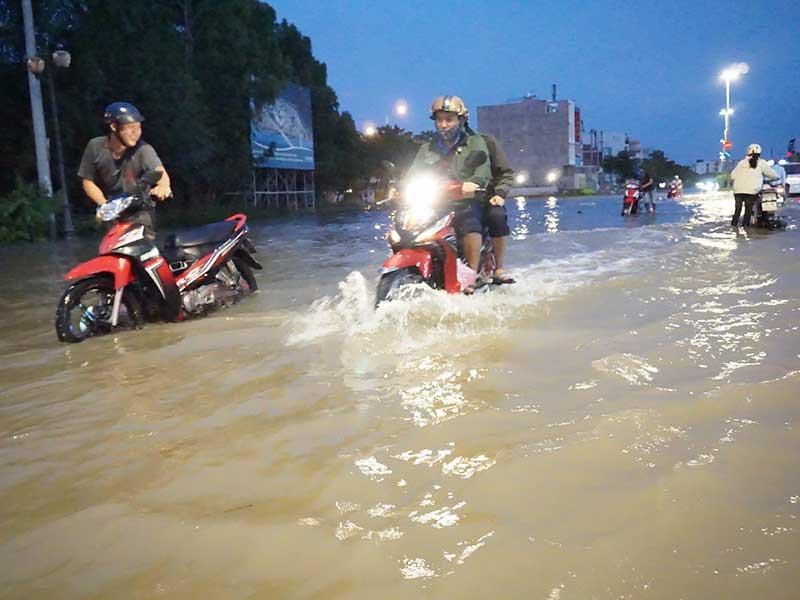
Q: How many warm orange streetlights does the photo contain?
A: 2